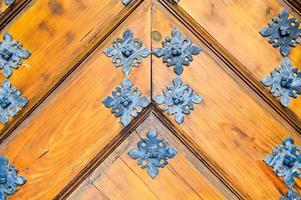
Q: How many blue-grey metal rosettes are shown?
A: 11